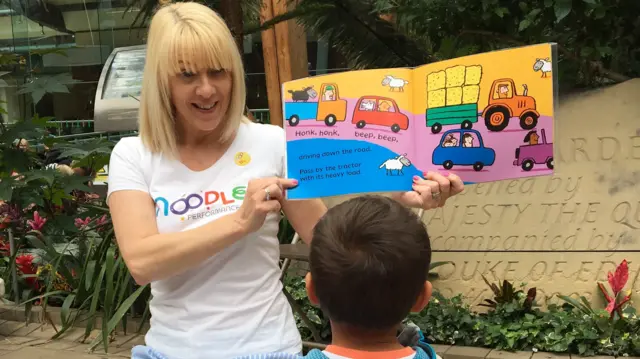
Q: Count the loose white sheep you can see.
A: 3